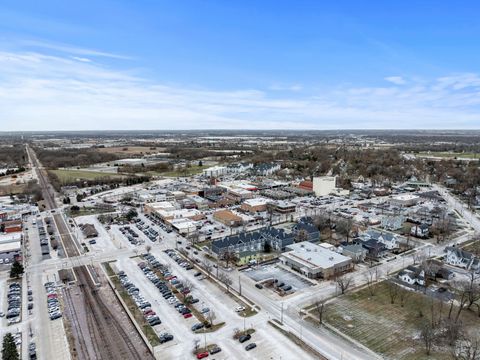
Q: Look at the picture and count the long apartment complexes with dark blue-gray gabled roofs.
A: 1